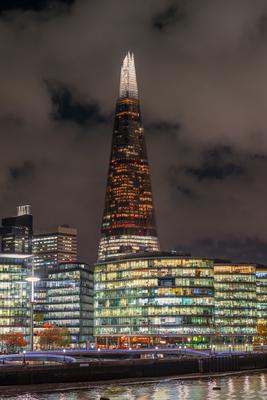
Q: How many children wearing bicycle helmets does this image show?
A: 0